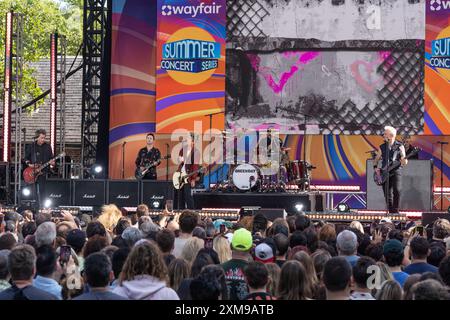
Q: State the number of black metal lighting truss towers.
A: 1